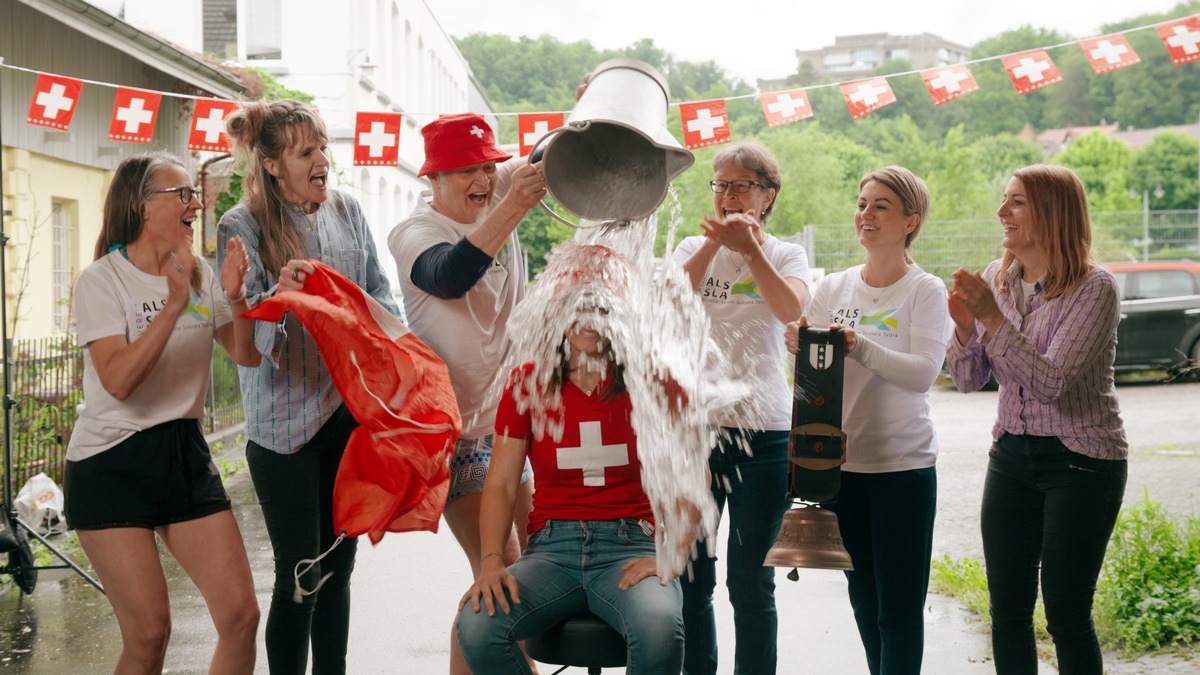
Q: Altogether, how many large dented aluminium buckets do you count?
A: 1